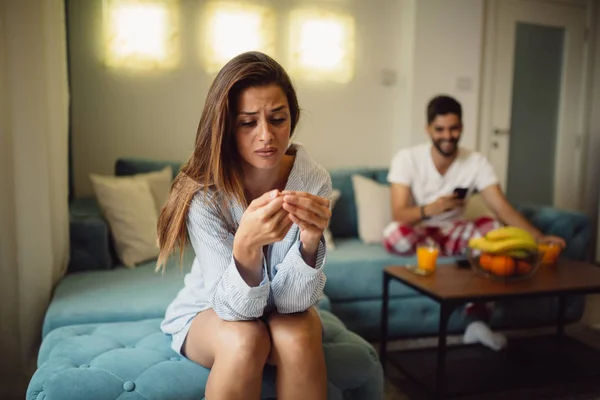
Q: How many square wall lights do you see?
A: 3